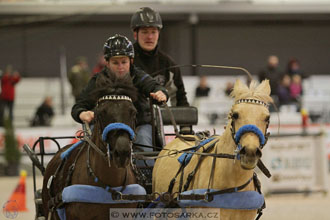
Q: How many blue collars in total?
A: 2